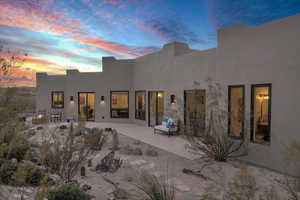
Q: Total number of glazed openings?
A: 8